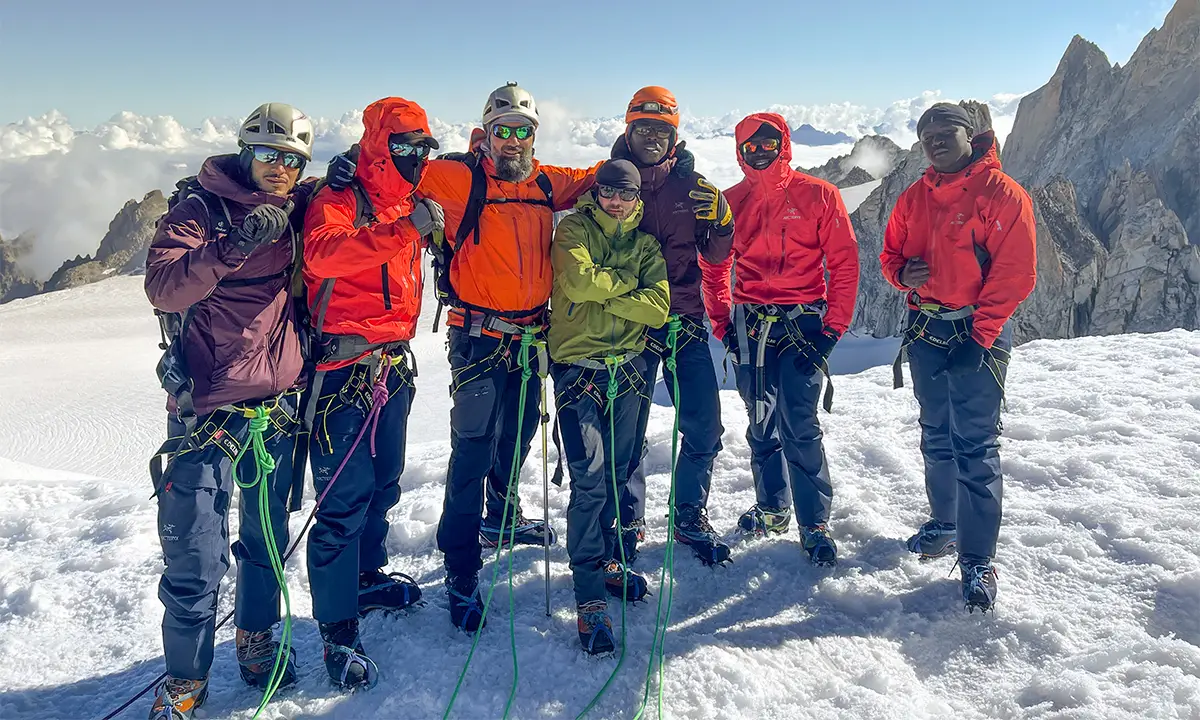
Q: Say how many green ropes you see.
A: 4